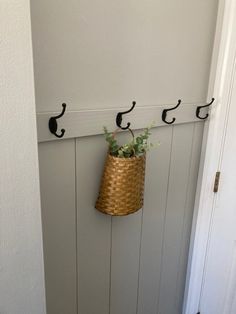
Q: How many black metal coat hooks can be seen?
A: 4